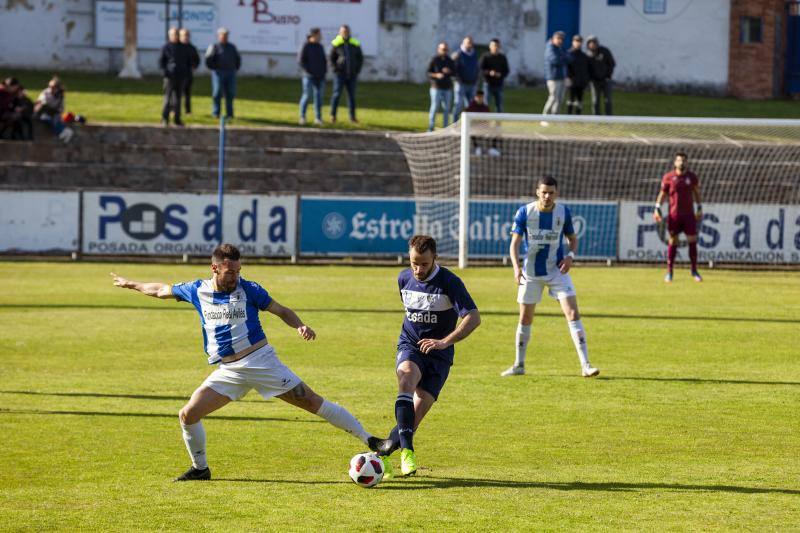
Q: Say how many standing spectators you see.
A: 11